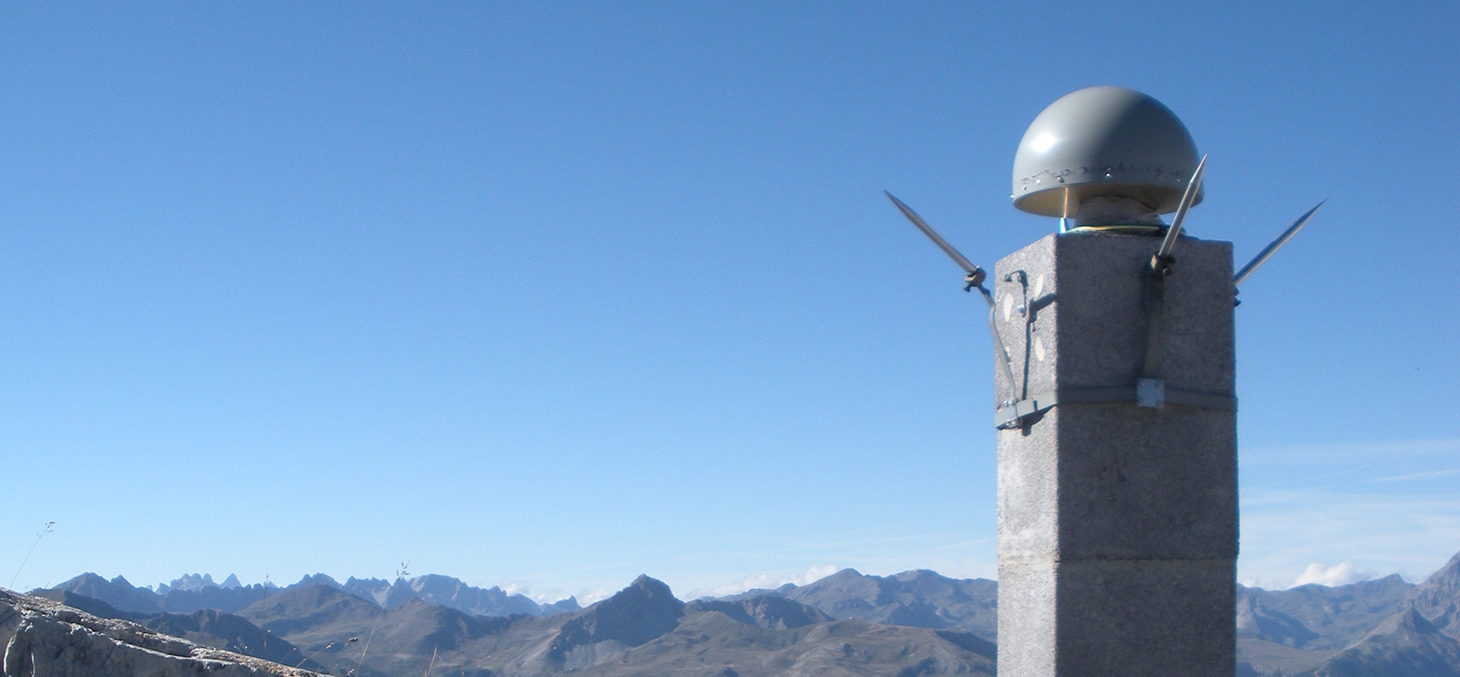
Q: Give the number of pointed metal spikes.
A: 3